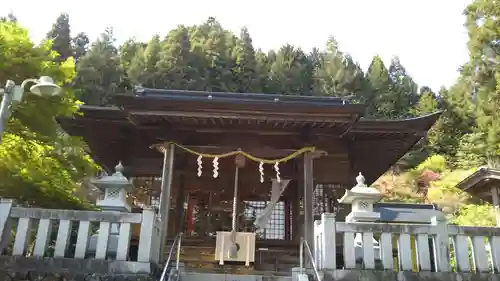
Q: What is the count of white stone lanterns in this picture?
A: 2